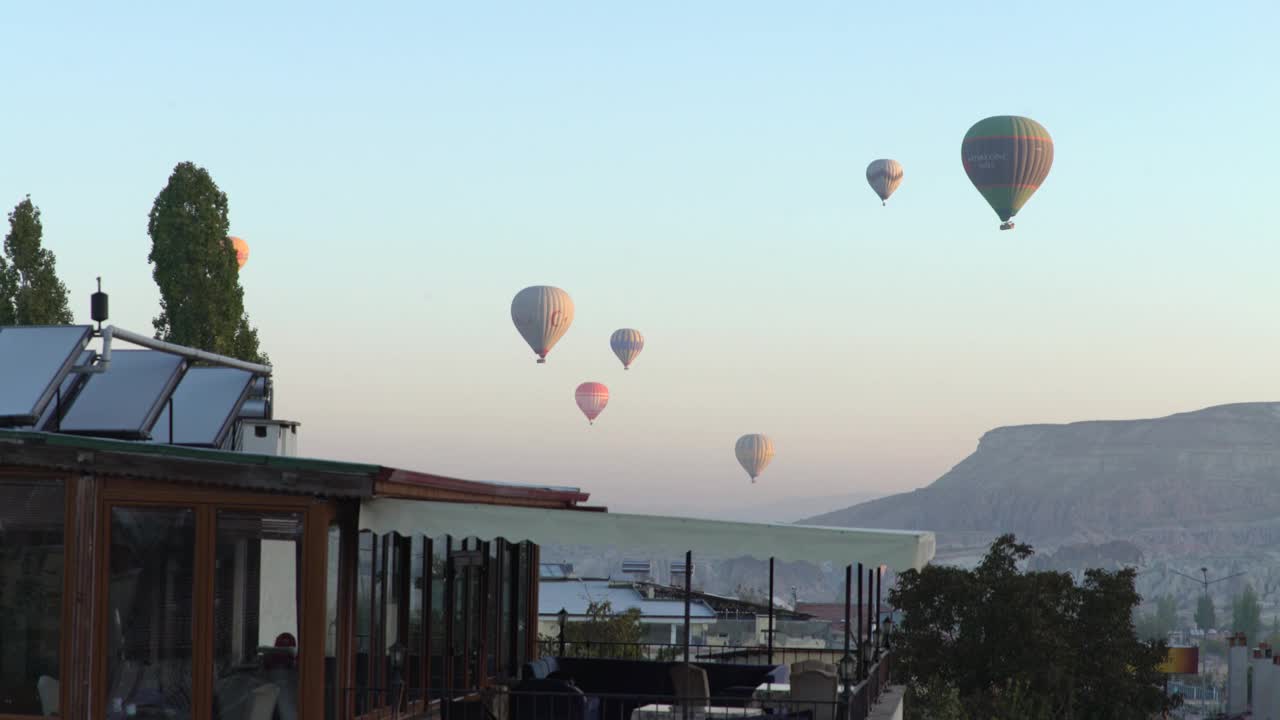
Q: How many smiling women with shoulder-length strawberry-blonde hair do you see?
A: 0